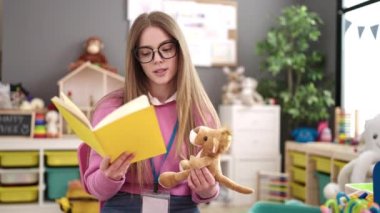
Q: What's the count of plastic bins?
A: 11